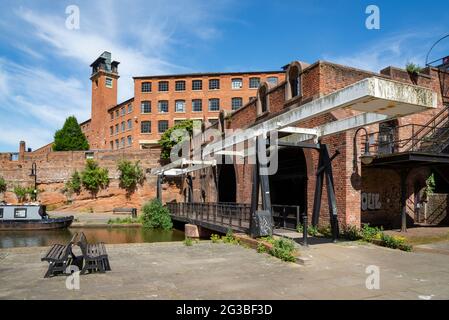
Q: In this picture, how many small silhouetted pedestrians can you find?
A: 0